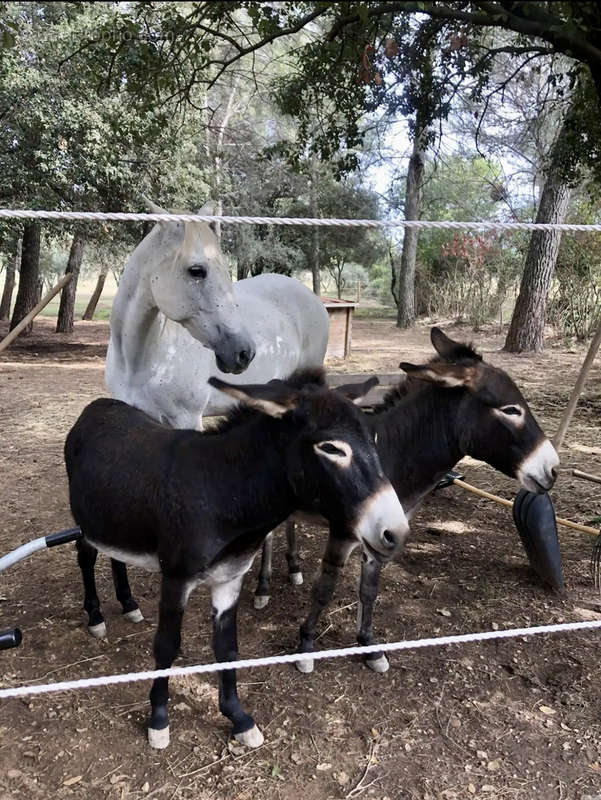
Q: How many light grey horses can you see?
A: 1